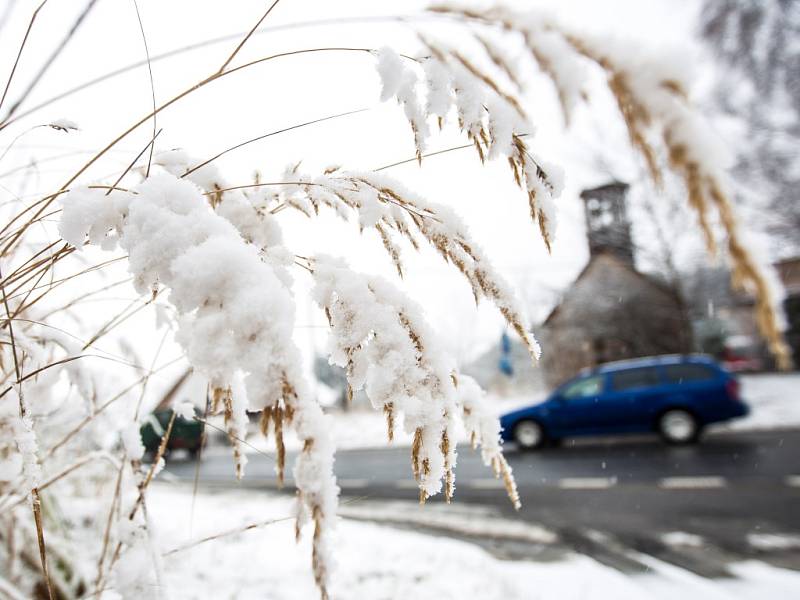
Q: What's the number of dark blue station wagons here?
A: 1